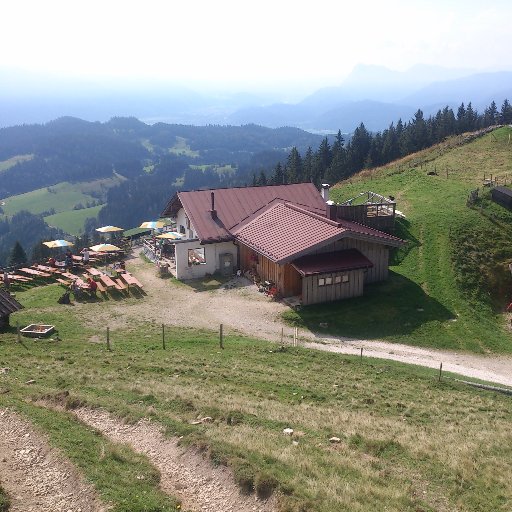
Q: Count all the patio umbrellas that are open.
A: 5